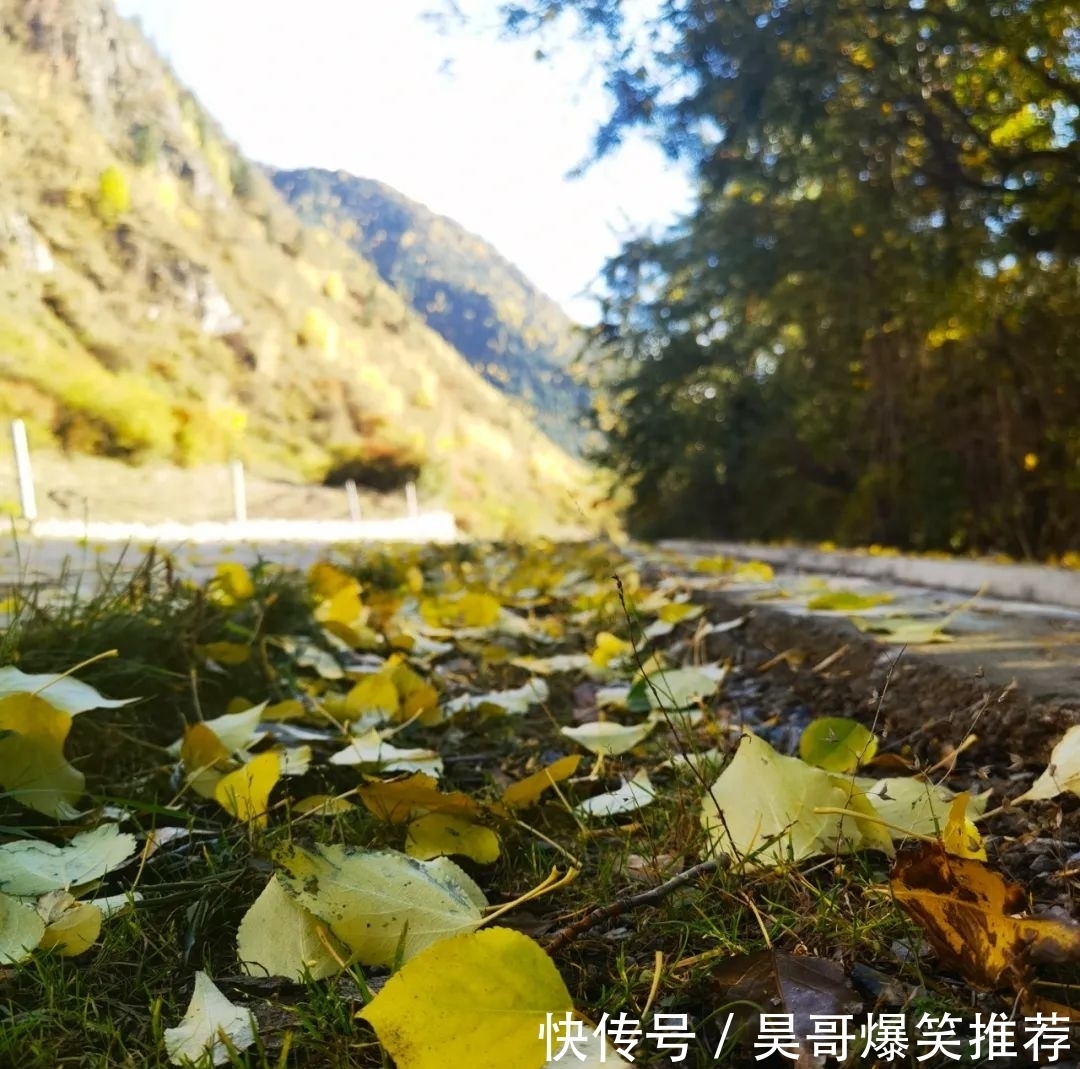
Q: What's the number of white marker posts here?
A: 4